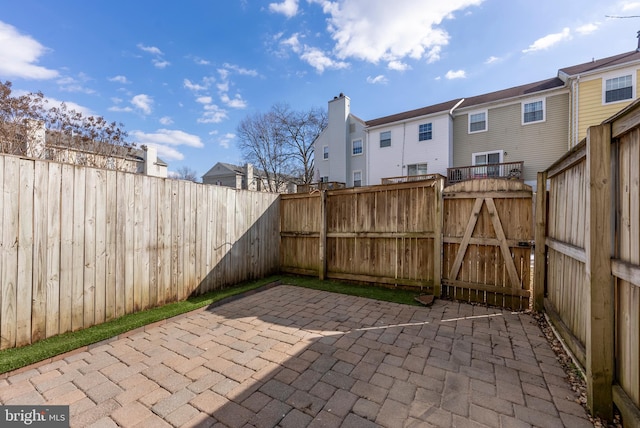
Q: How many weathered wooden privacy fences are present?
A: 3